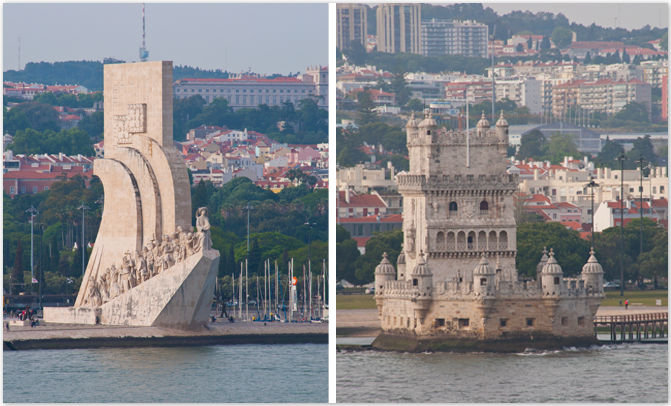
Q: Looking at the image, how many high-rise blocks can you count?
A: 3